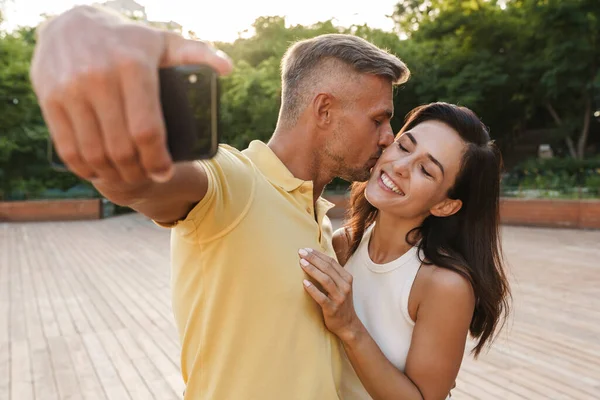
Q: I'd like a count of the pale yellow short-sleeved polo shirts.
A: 1